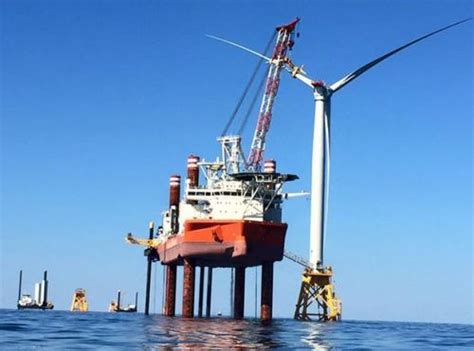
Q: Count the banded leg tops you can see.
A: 3